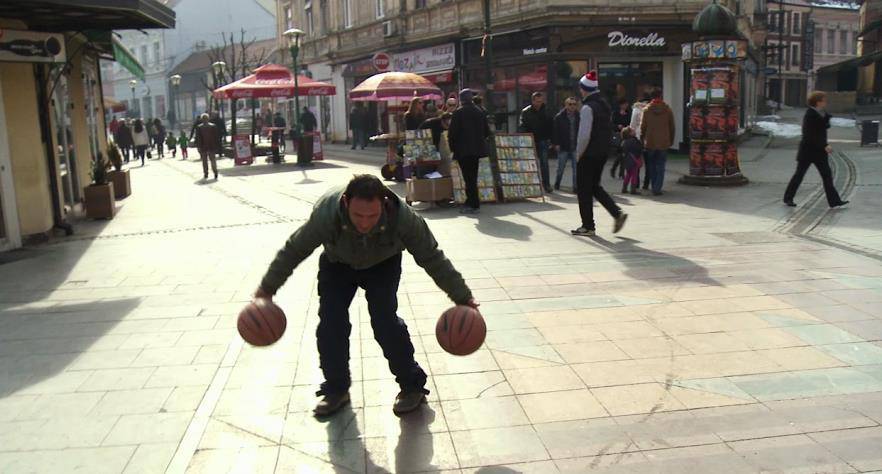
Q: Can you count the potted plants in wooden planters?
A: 2